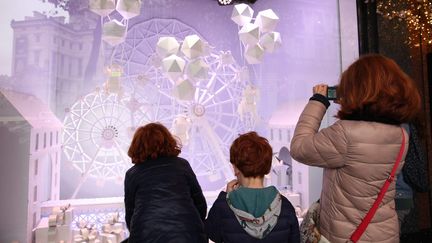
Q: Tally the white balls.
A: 13